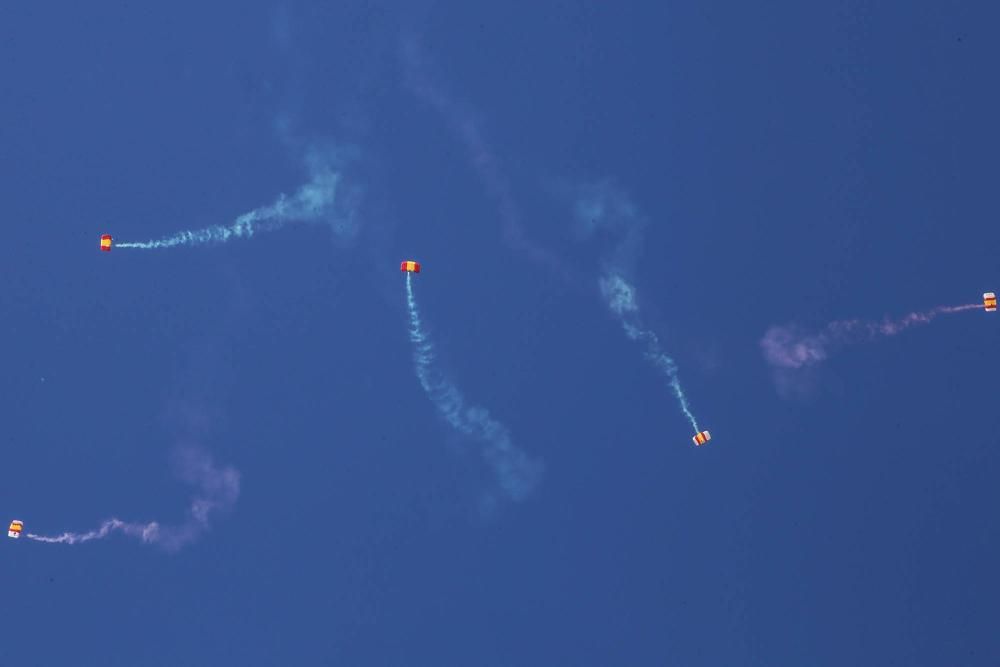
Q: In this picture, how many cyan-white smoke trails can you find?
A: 3